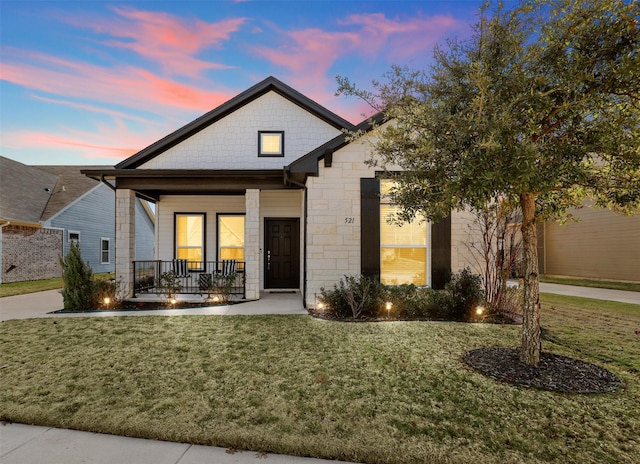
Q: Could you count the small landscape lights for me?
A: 6